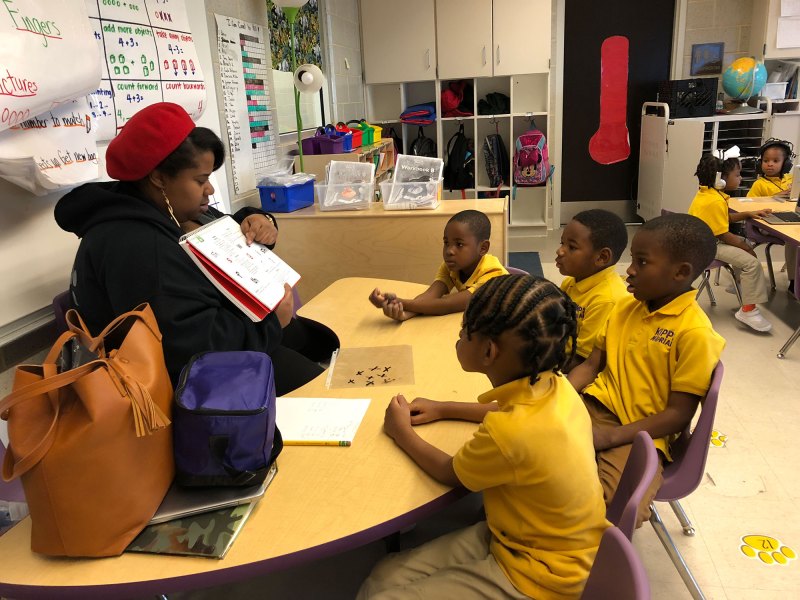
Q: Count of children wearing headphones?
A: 2